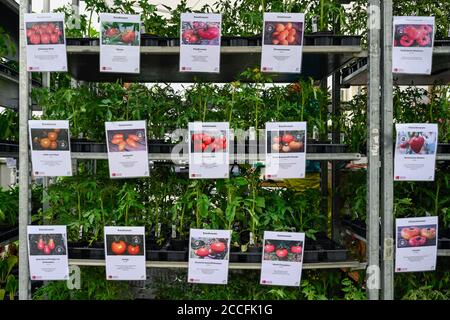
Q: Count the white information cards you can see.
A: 15